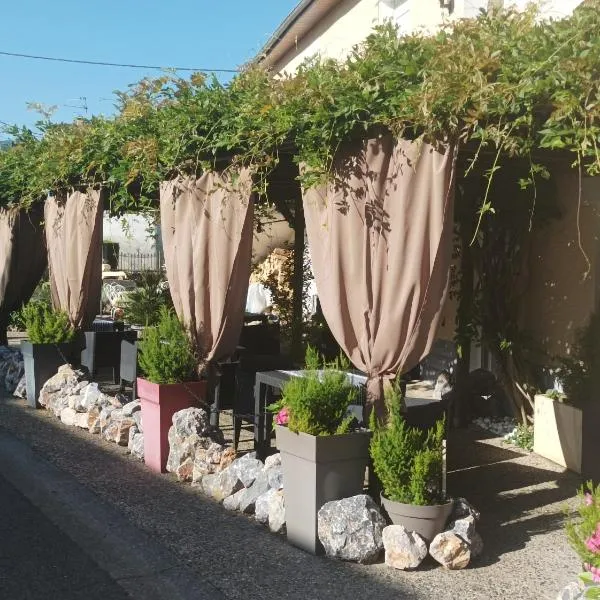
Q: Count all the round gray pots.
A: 1